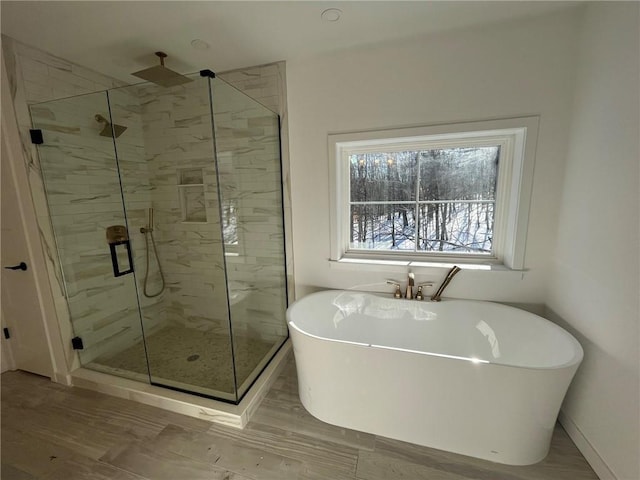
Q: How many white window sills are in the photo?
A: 1